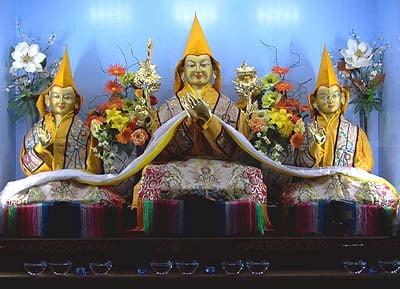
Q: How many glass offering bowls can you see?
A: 9